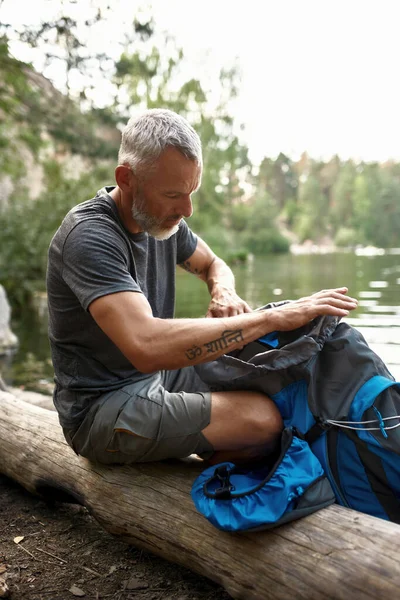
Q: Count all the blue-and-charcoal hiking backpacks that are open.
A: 1